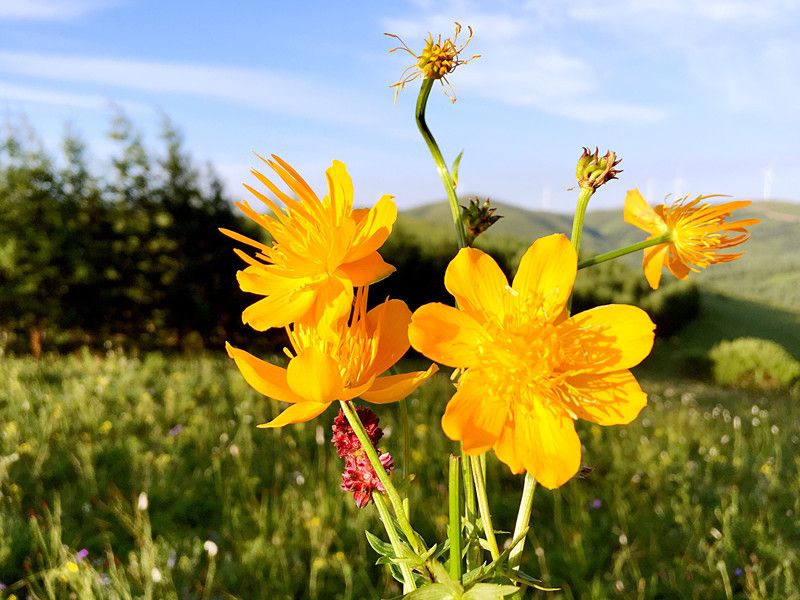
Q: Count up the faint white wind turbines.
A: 4